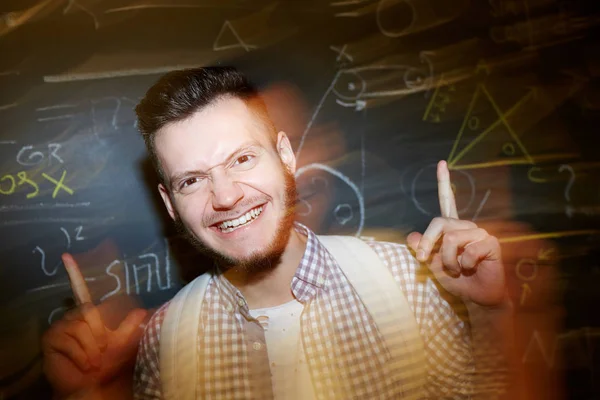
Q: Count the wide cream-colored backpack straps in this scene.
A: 2